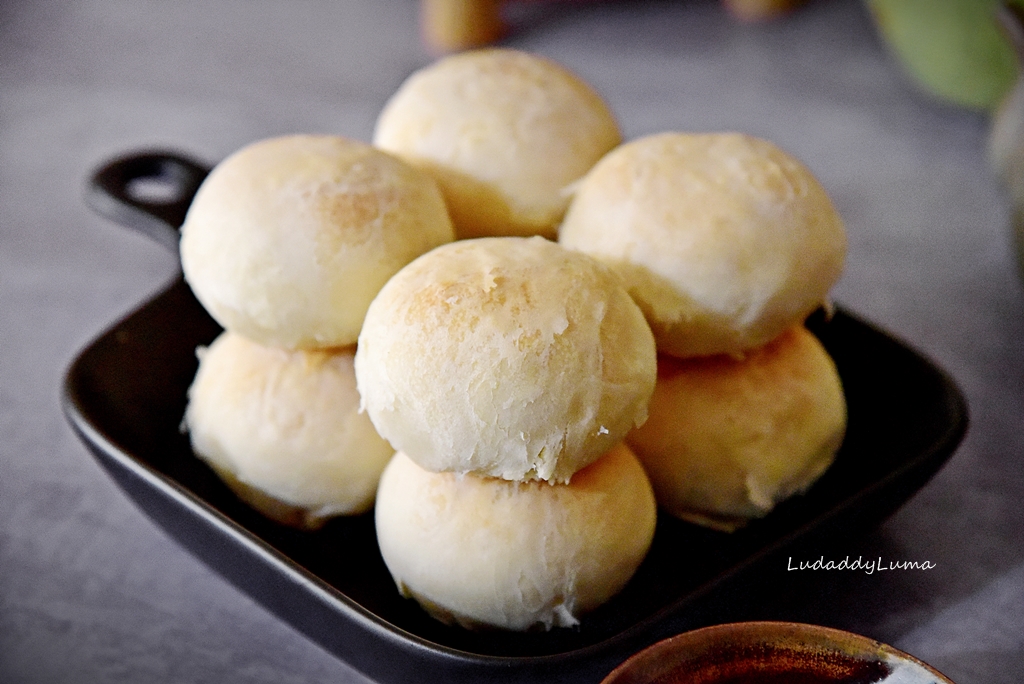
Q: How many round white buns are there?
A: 7